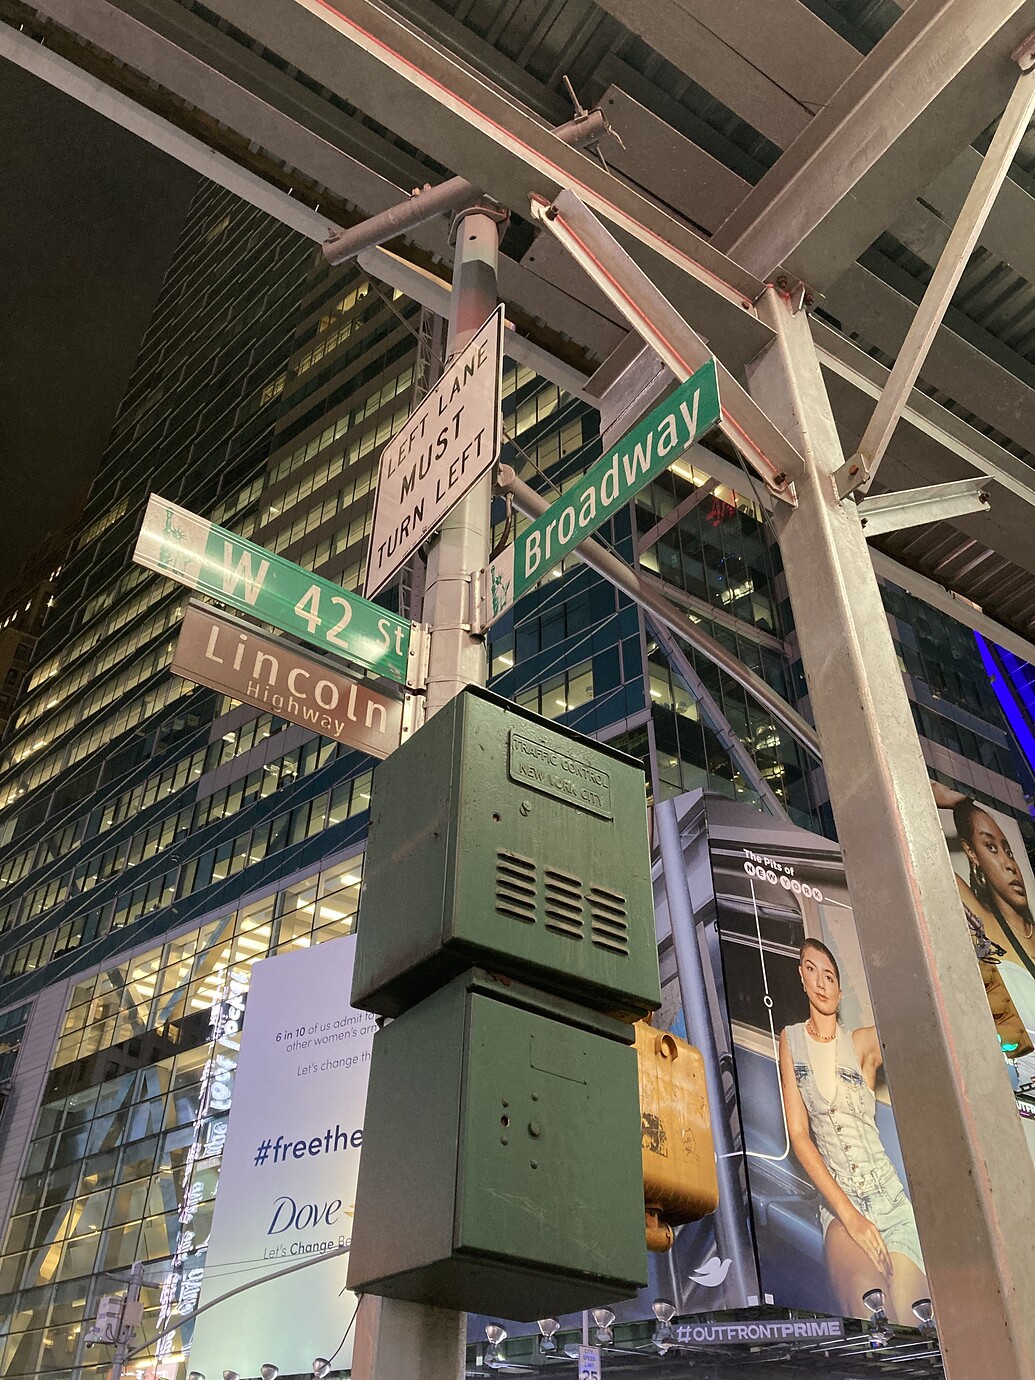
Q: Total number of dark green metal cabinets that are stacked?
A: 2